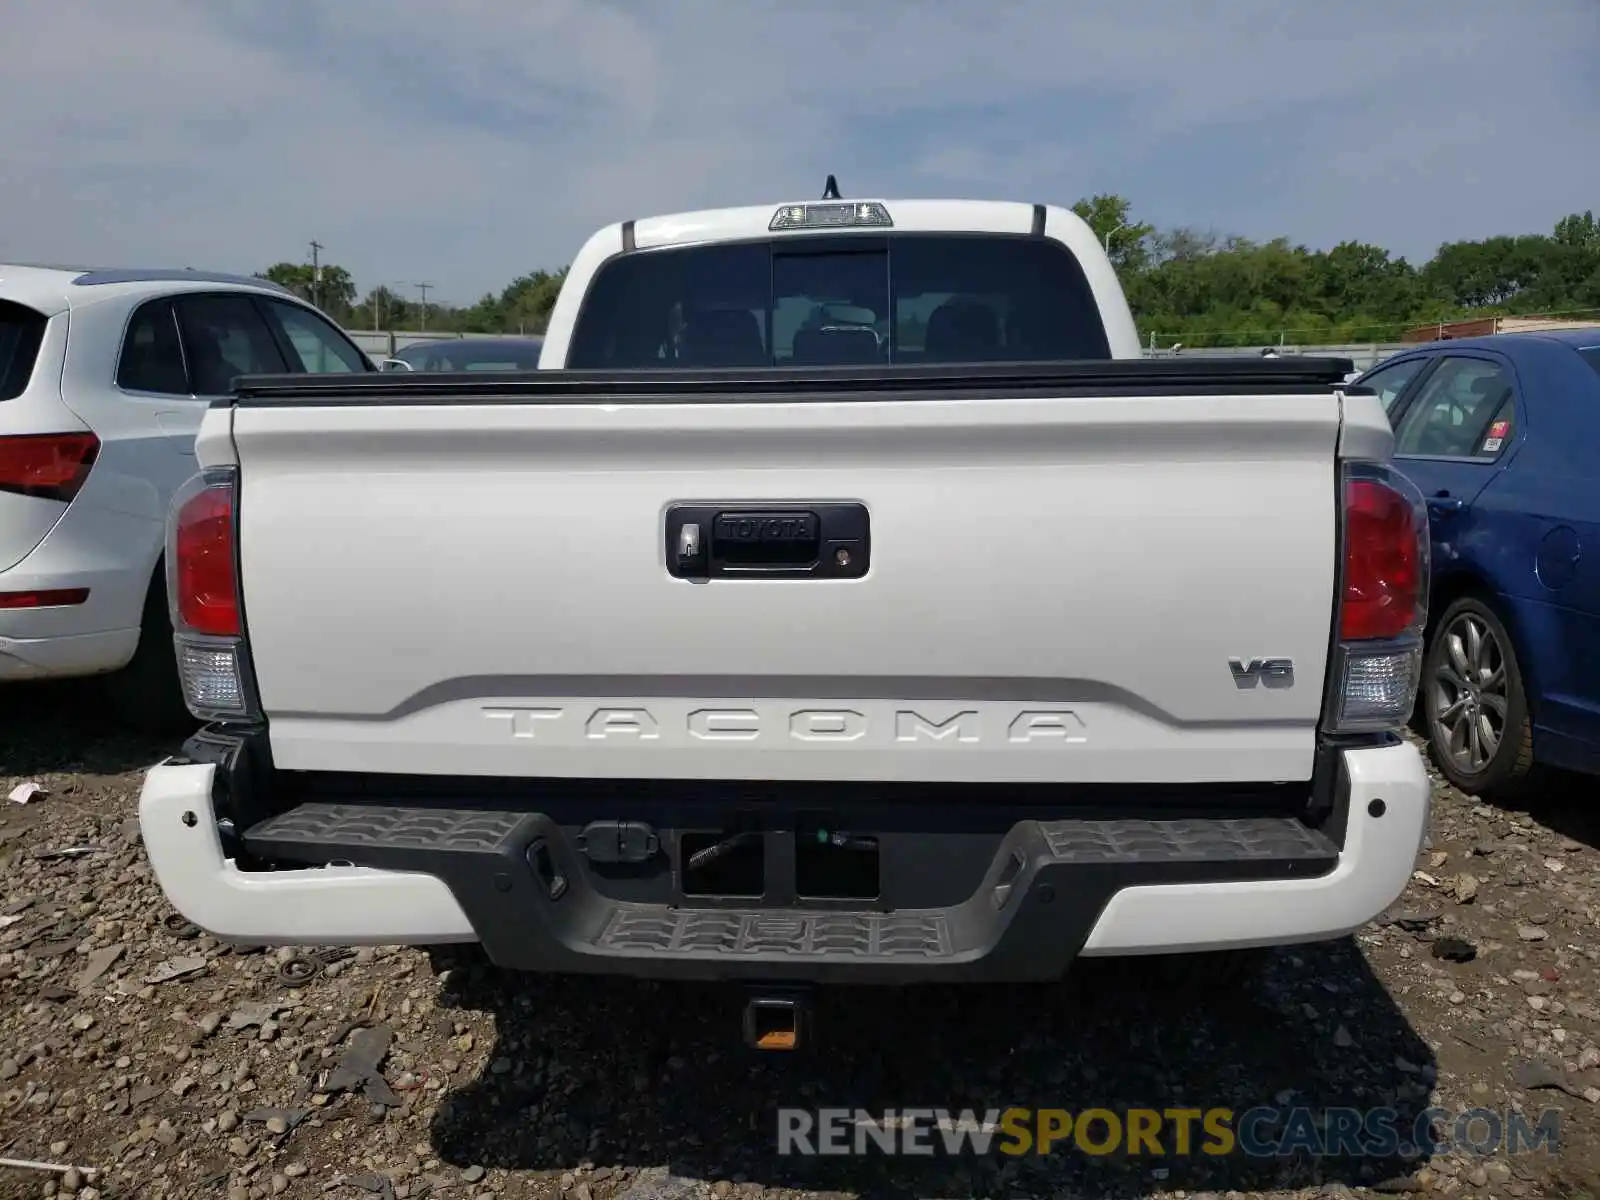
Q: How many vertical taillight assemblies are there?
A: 2